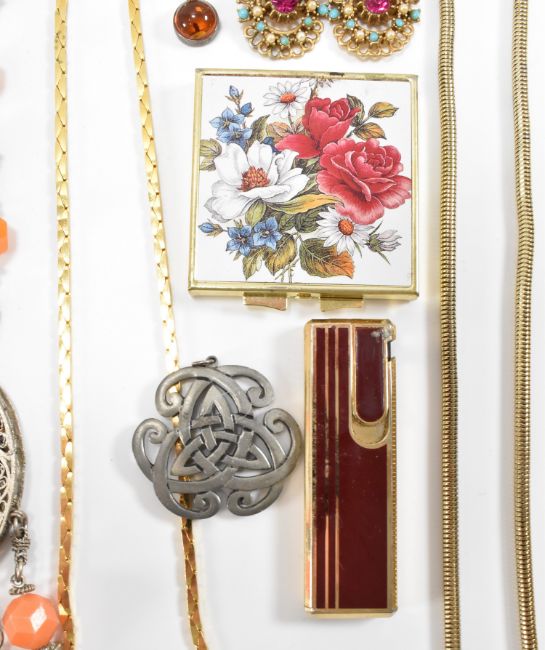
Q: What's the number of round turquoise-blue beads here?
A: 10